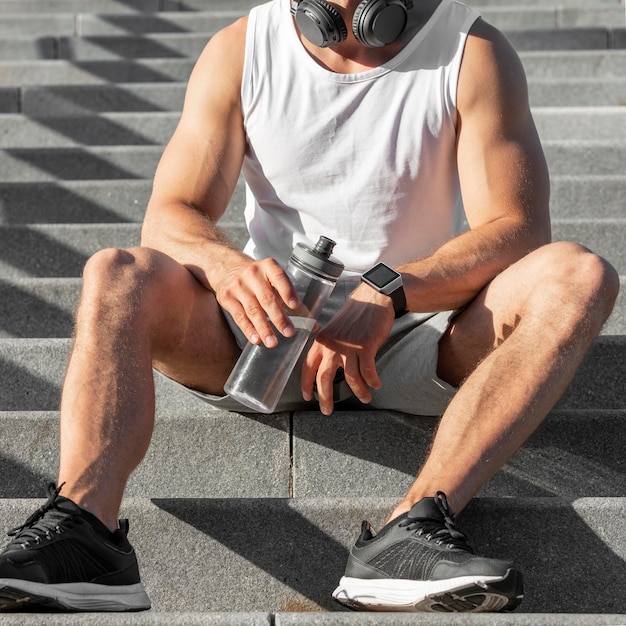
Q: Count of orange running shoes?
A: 0